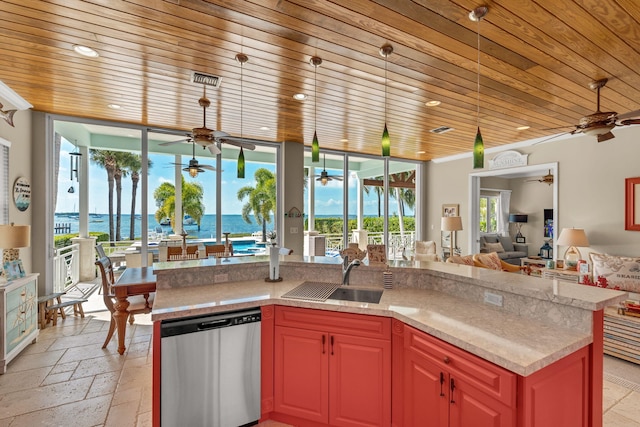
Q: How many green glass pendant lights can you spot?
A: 4